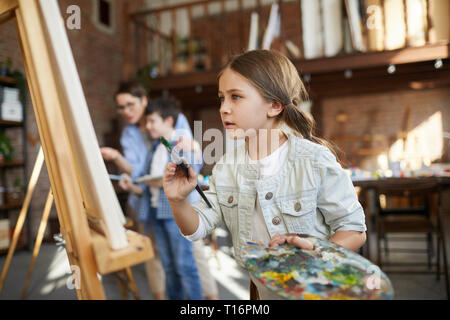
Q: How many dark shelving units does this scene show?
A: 1